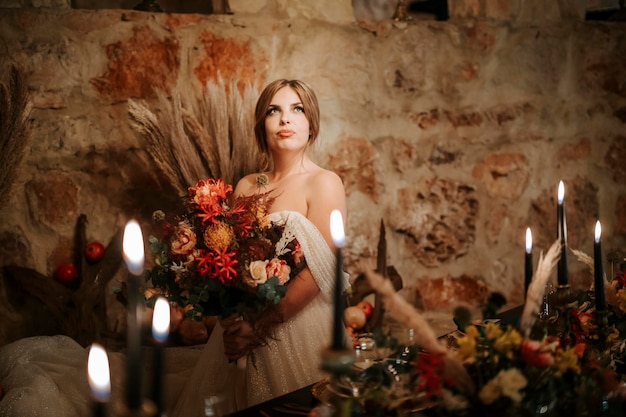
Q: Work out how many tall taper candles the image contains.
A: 7